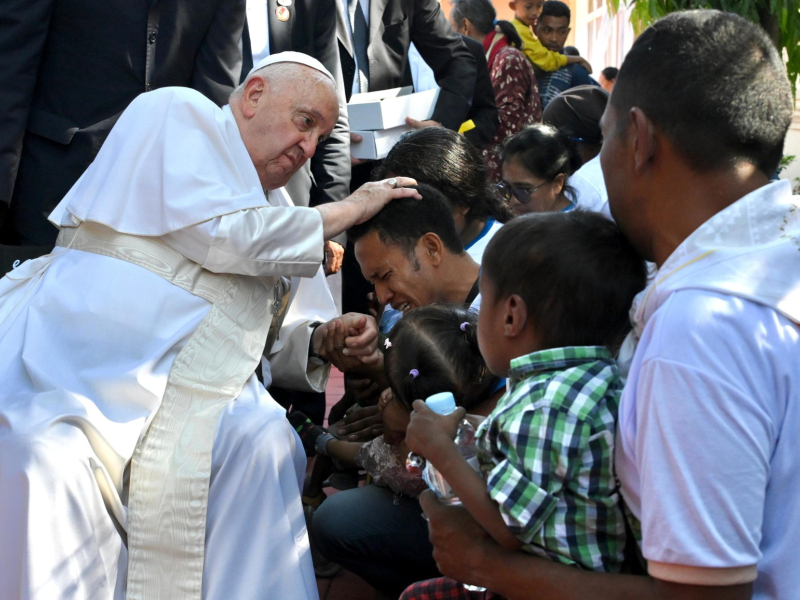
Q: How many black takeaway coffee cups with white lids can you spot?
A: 0